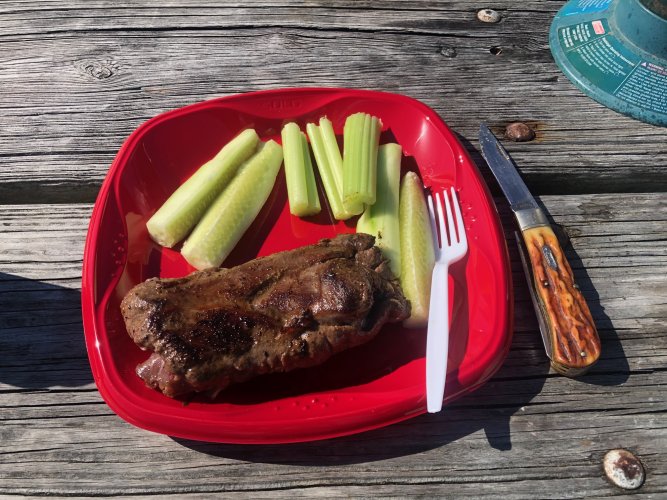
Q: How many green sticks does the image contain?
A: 7